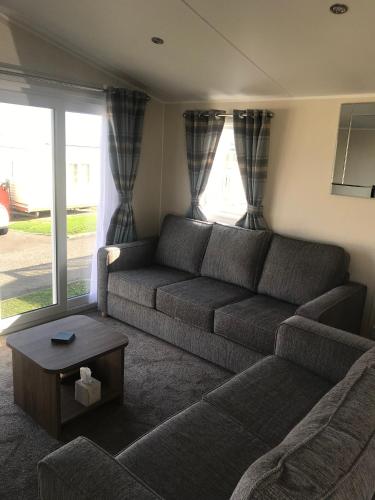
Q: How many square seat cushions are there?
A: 5